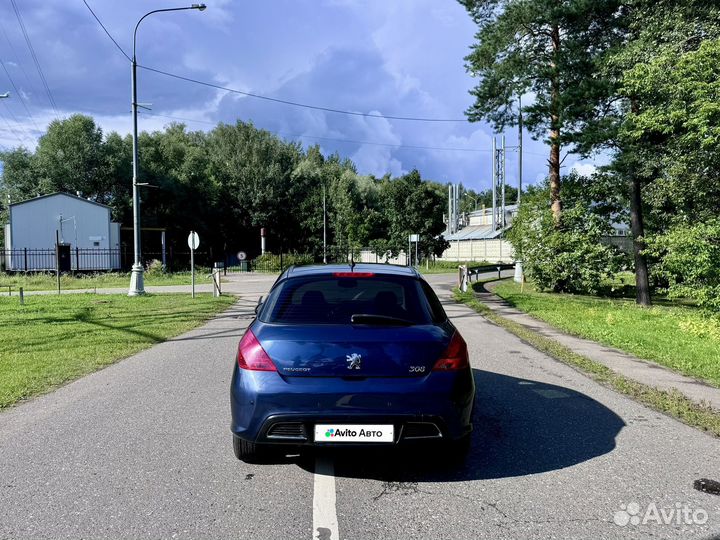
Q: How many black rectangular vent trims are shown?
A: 2